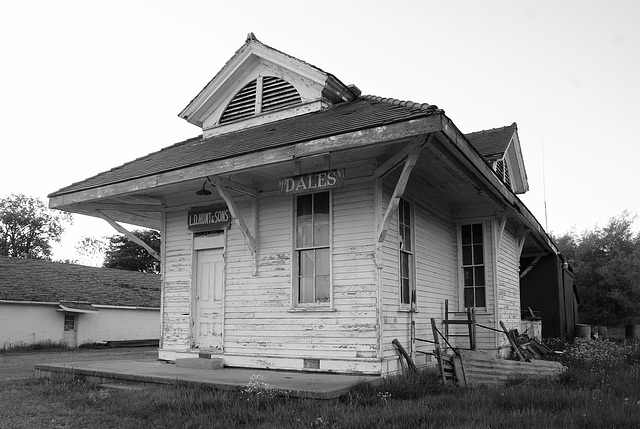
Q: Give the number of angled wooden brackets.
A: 6